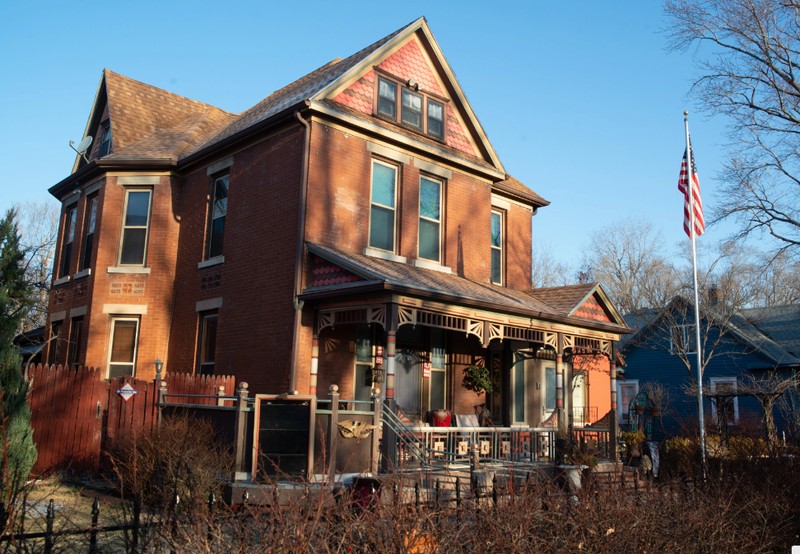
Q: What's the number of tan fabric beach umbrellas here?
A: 0